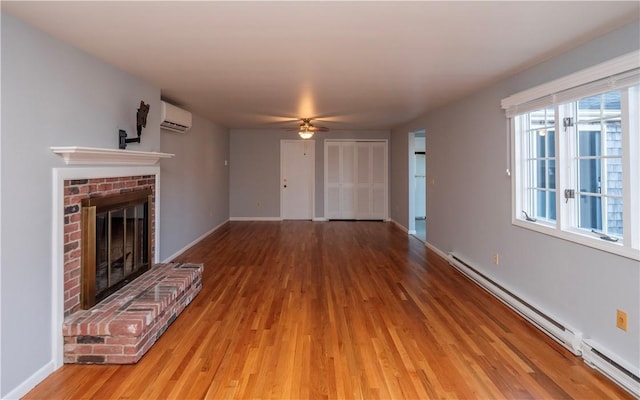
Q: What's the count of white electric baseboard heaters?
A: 2